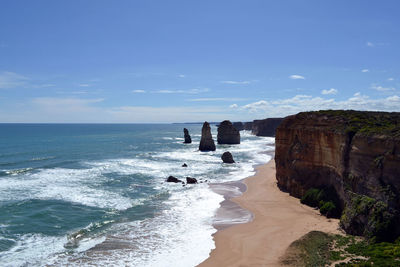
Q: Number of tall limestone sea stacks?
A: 3